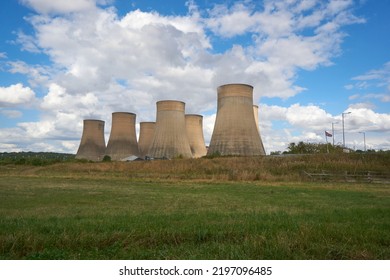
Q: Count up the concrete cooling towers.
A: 7